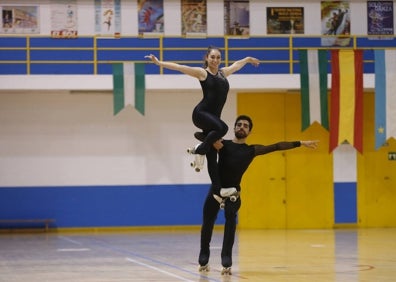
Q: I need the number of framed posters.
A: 9